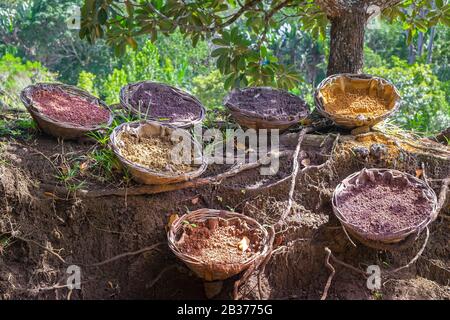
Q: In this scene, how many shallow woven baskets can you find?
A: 7